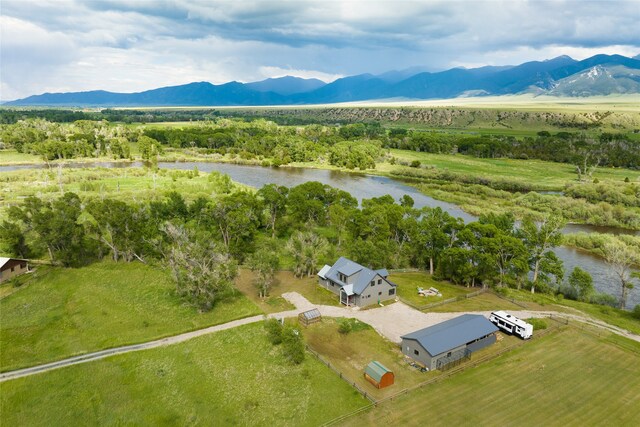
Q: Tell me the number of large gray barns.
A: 1